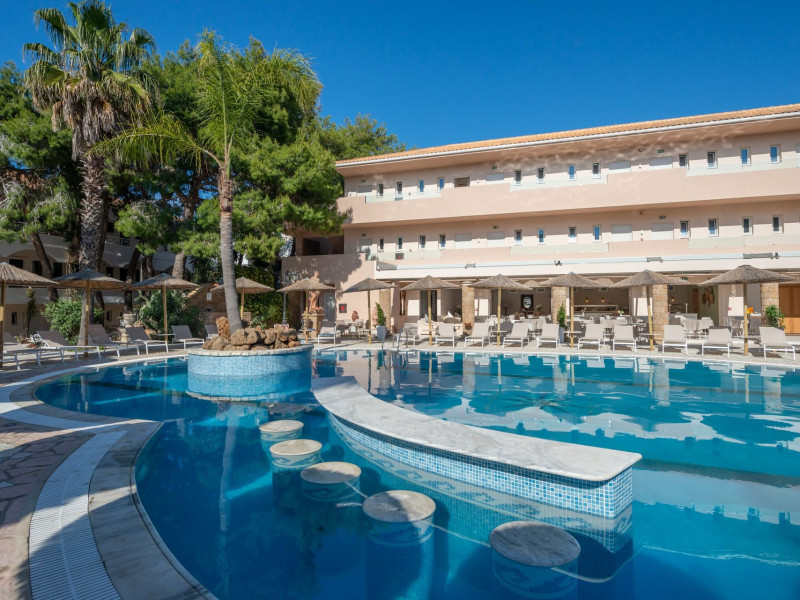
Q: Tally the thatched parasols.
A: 11